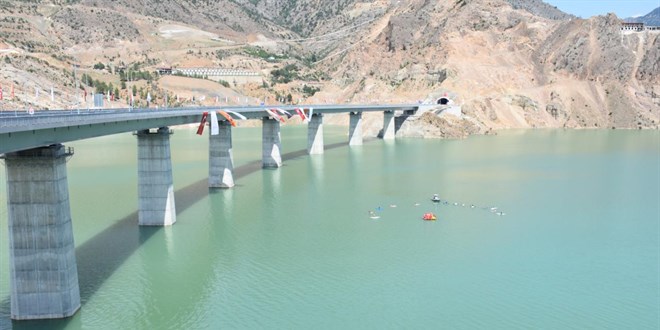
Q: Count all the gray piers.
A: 7